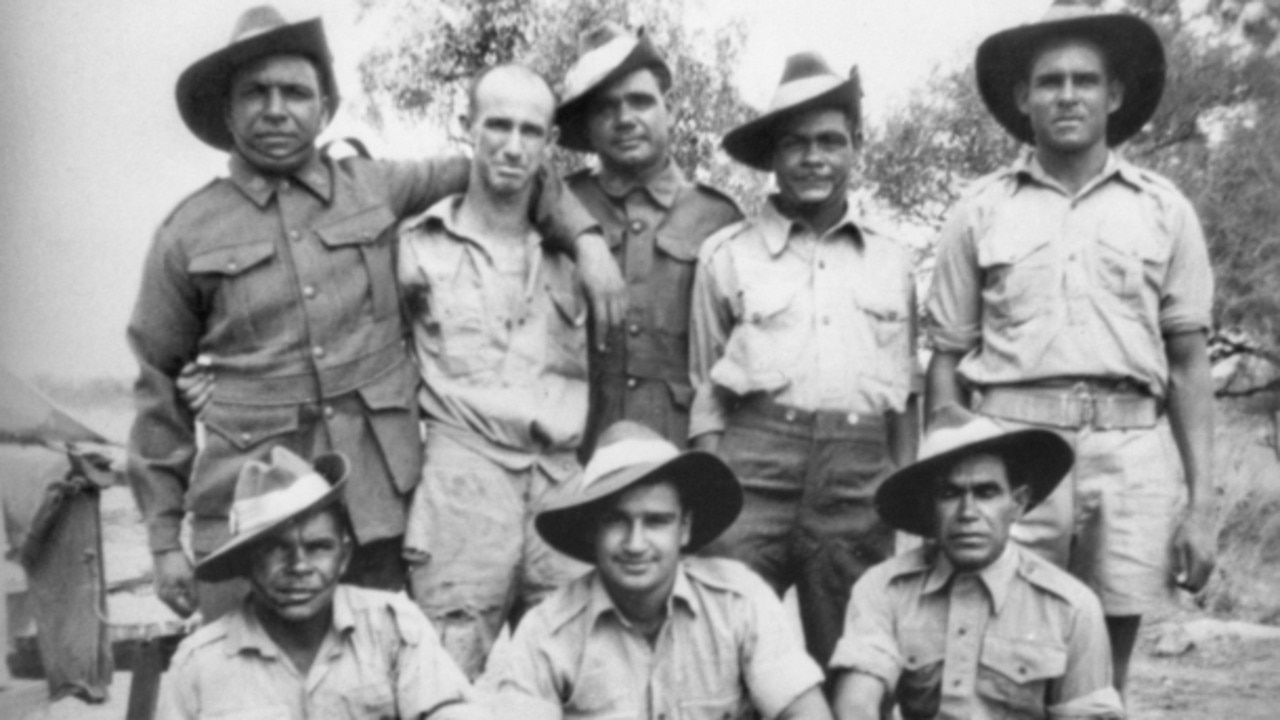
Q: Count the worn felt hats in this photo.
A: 7